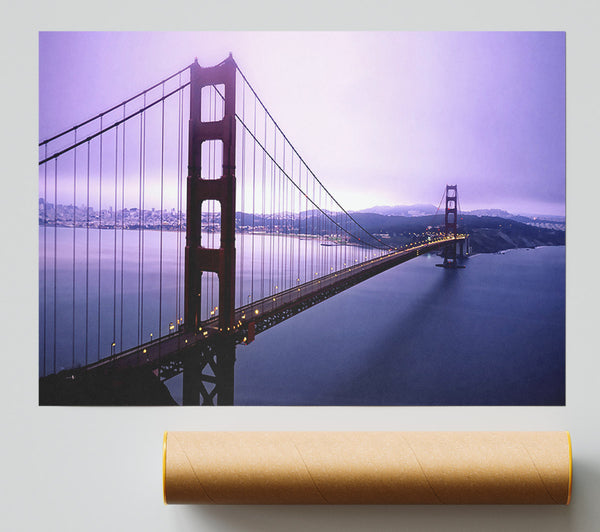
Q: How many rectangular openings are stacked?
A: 4